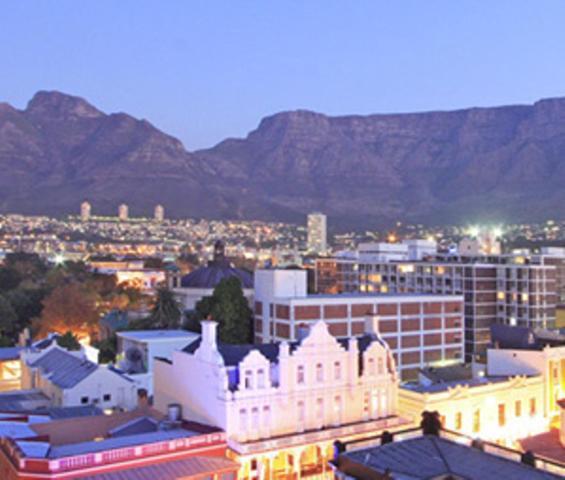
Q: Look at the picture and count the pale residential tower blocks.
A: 4